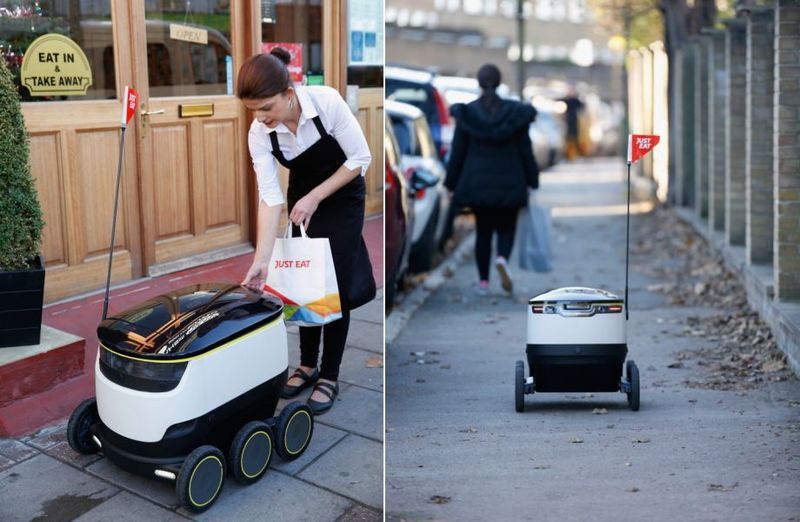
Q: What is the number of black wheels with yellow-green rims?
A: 3